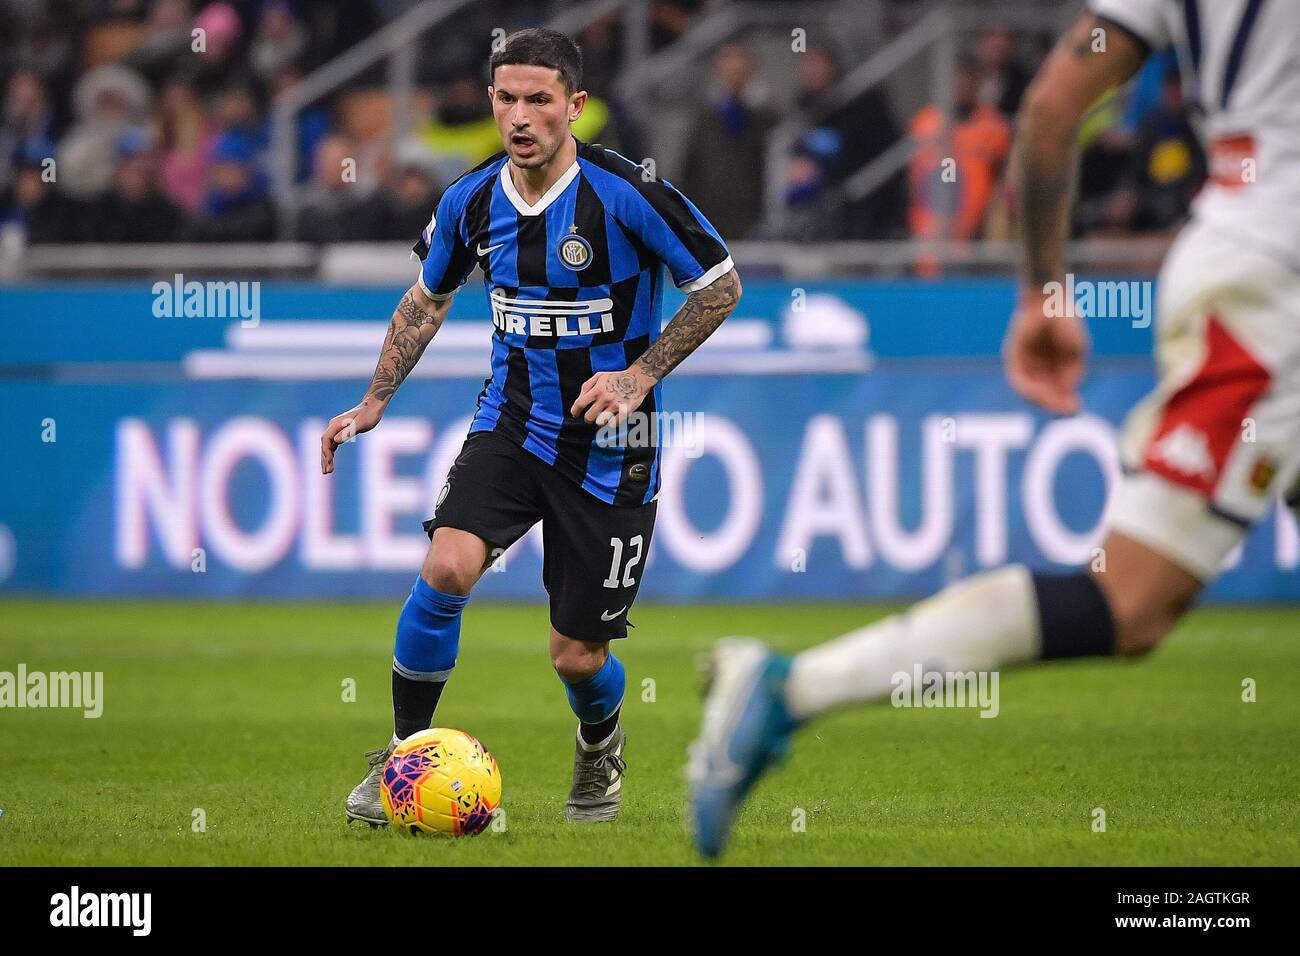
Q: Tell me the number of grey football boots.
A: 2